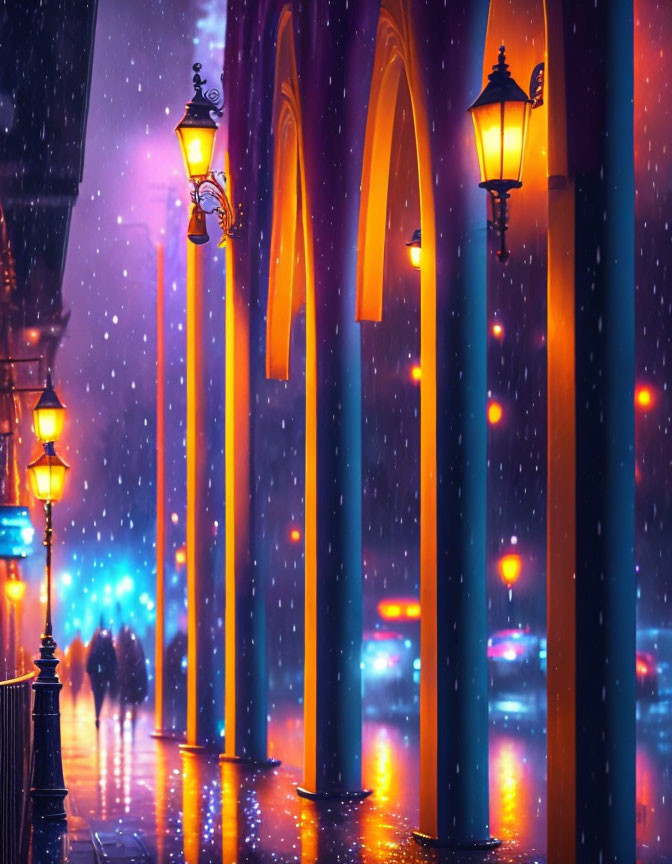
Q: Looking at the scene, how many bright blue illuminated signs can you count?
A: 1